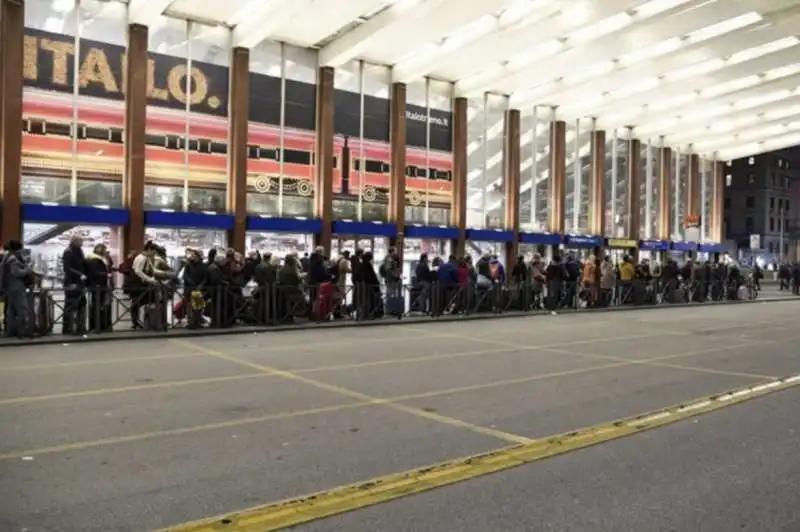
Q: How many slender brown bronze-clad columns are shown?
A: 13